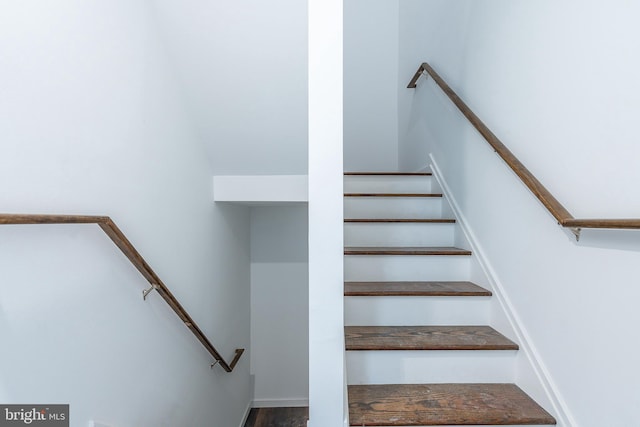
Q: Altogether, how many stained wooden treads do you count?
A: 7